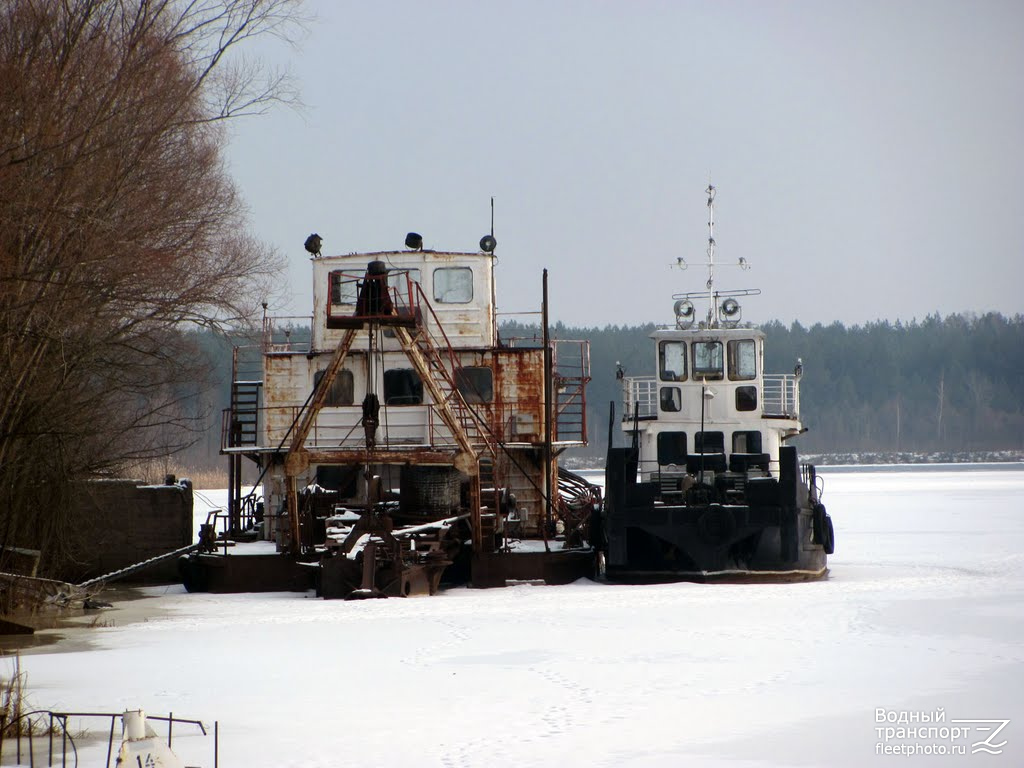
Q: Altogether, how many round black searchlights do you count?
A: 3